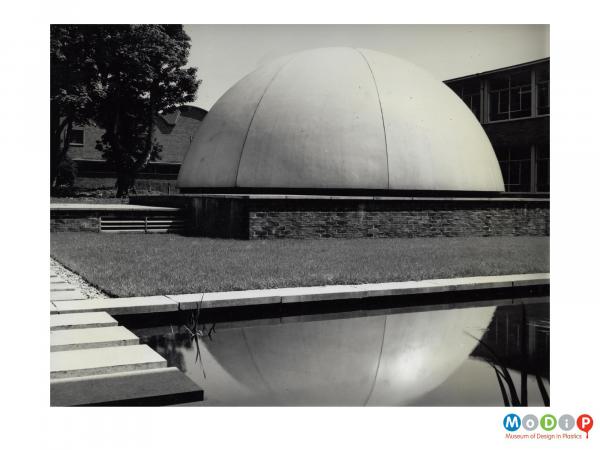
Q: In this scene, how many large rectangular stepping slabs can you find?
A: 4